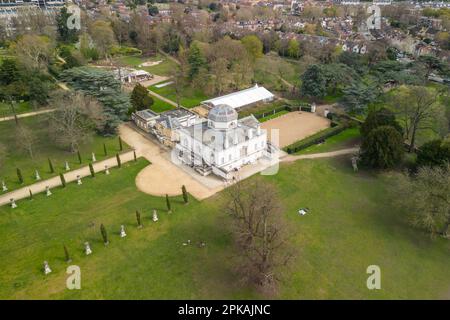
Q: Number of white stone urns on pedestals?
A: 12